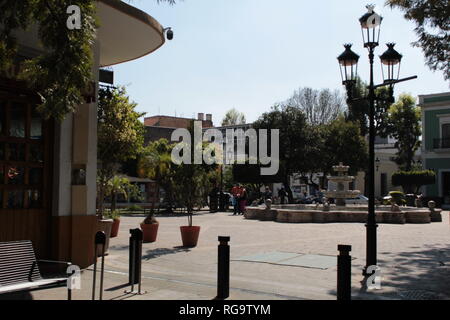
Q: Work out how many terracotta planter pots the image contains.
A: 3